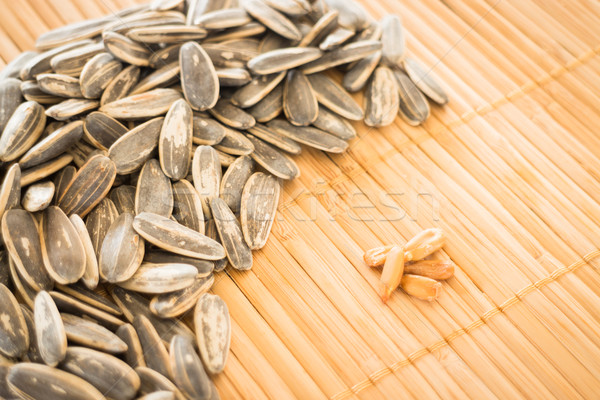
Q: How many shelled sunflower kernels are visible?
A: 5